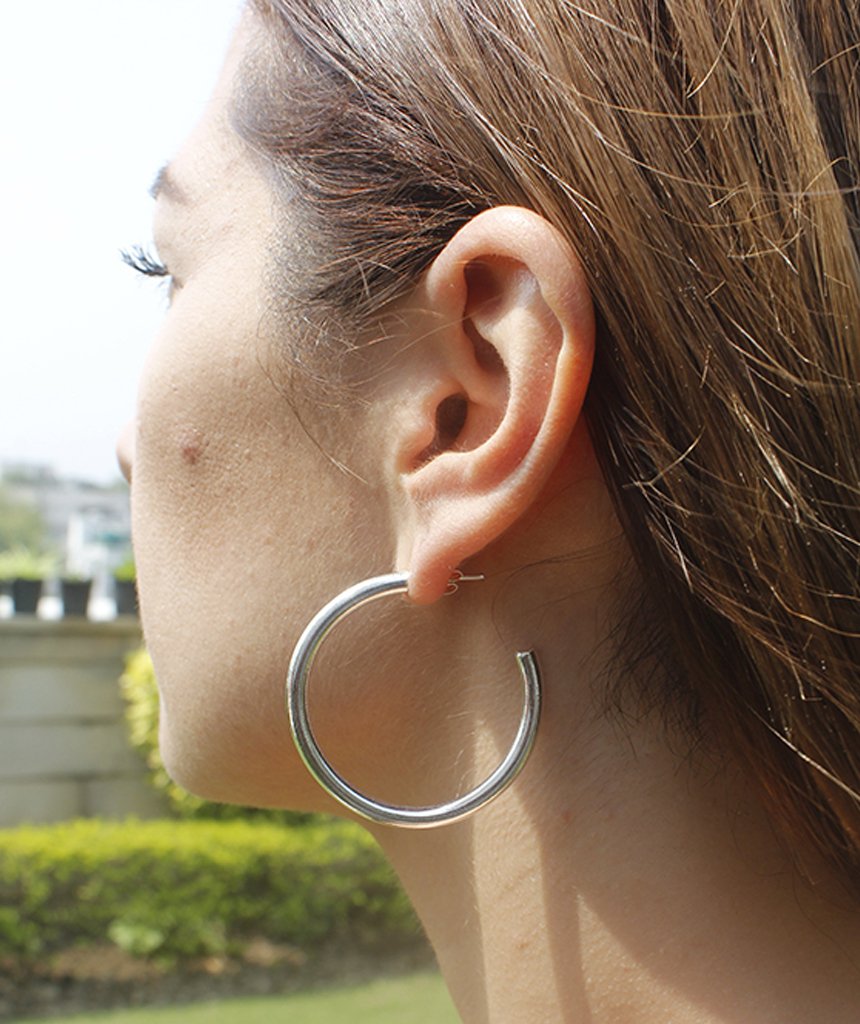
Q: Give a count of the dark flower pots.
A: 3